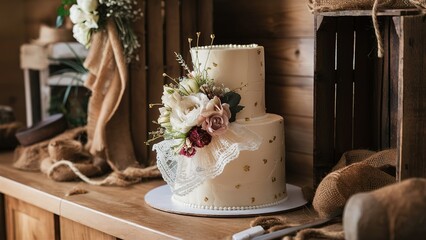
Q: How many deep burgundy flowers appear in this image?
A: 2